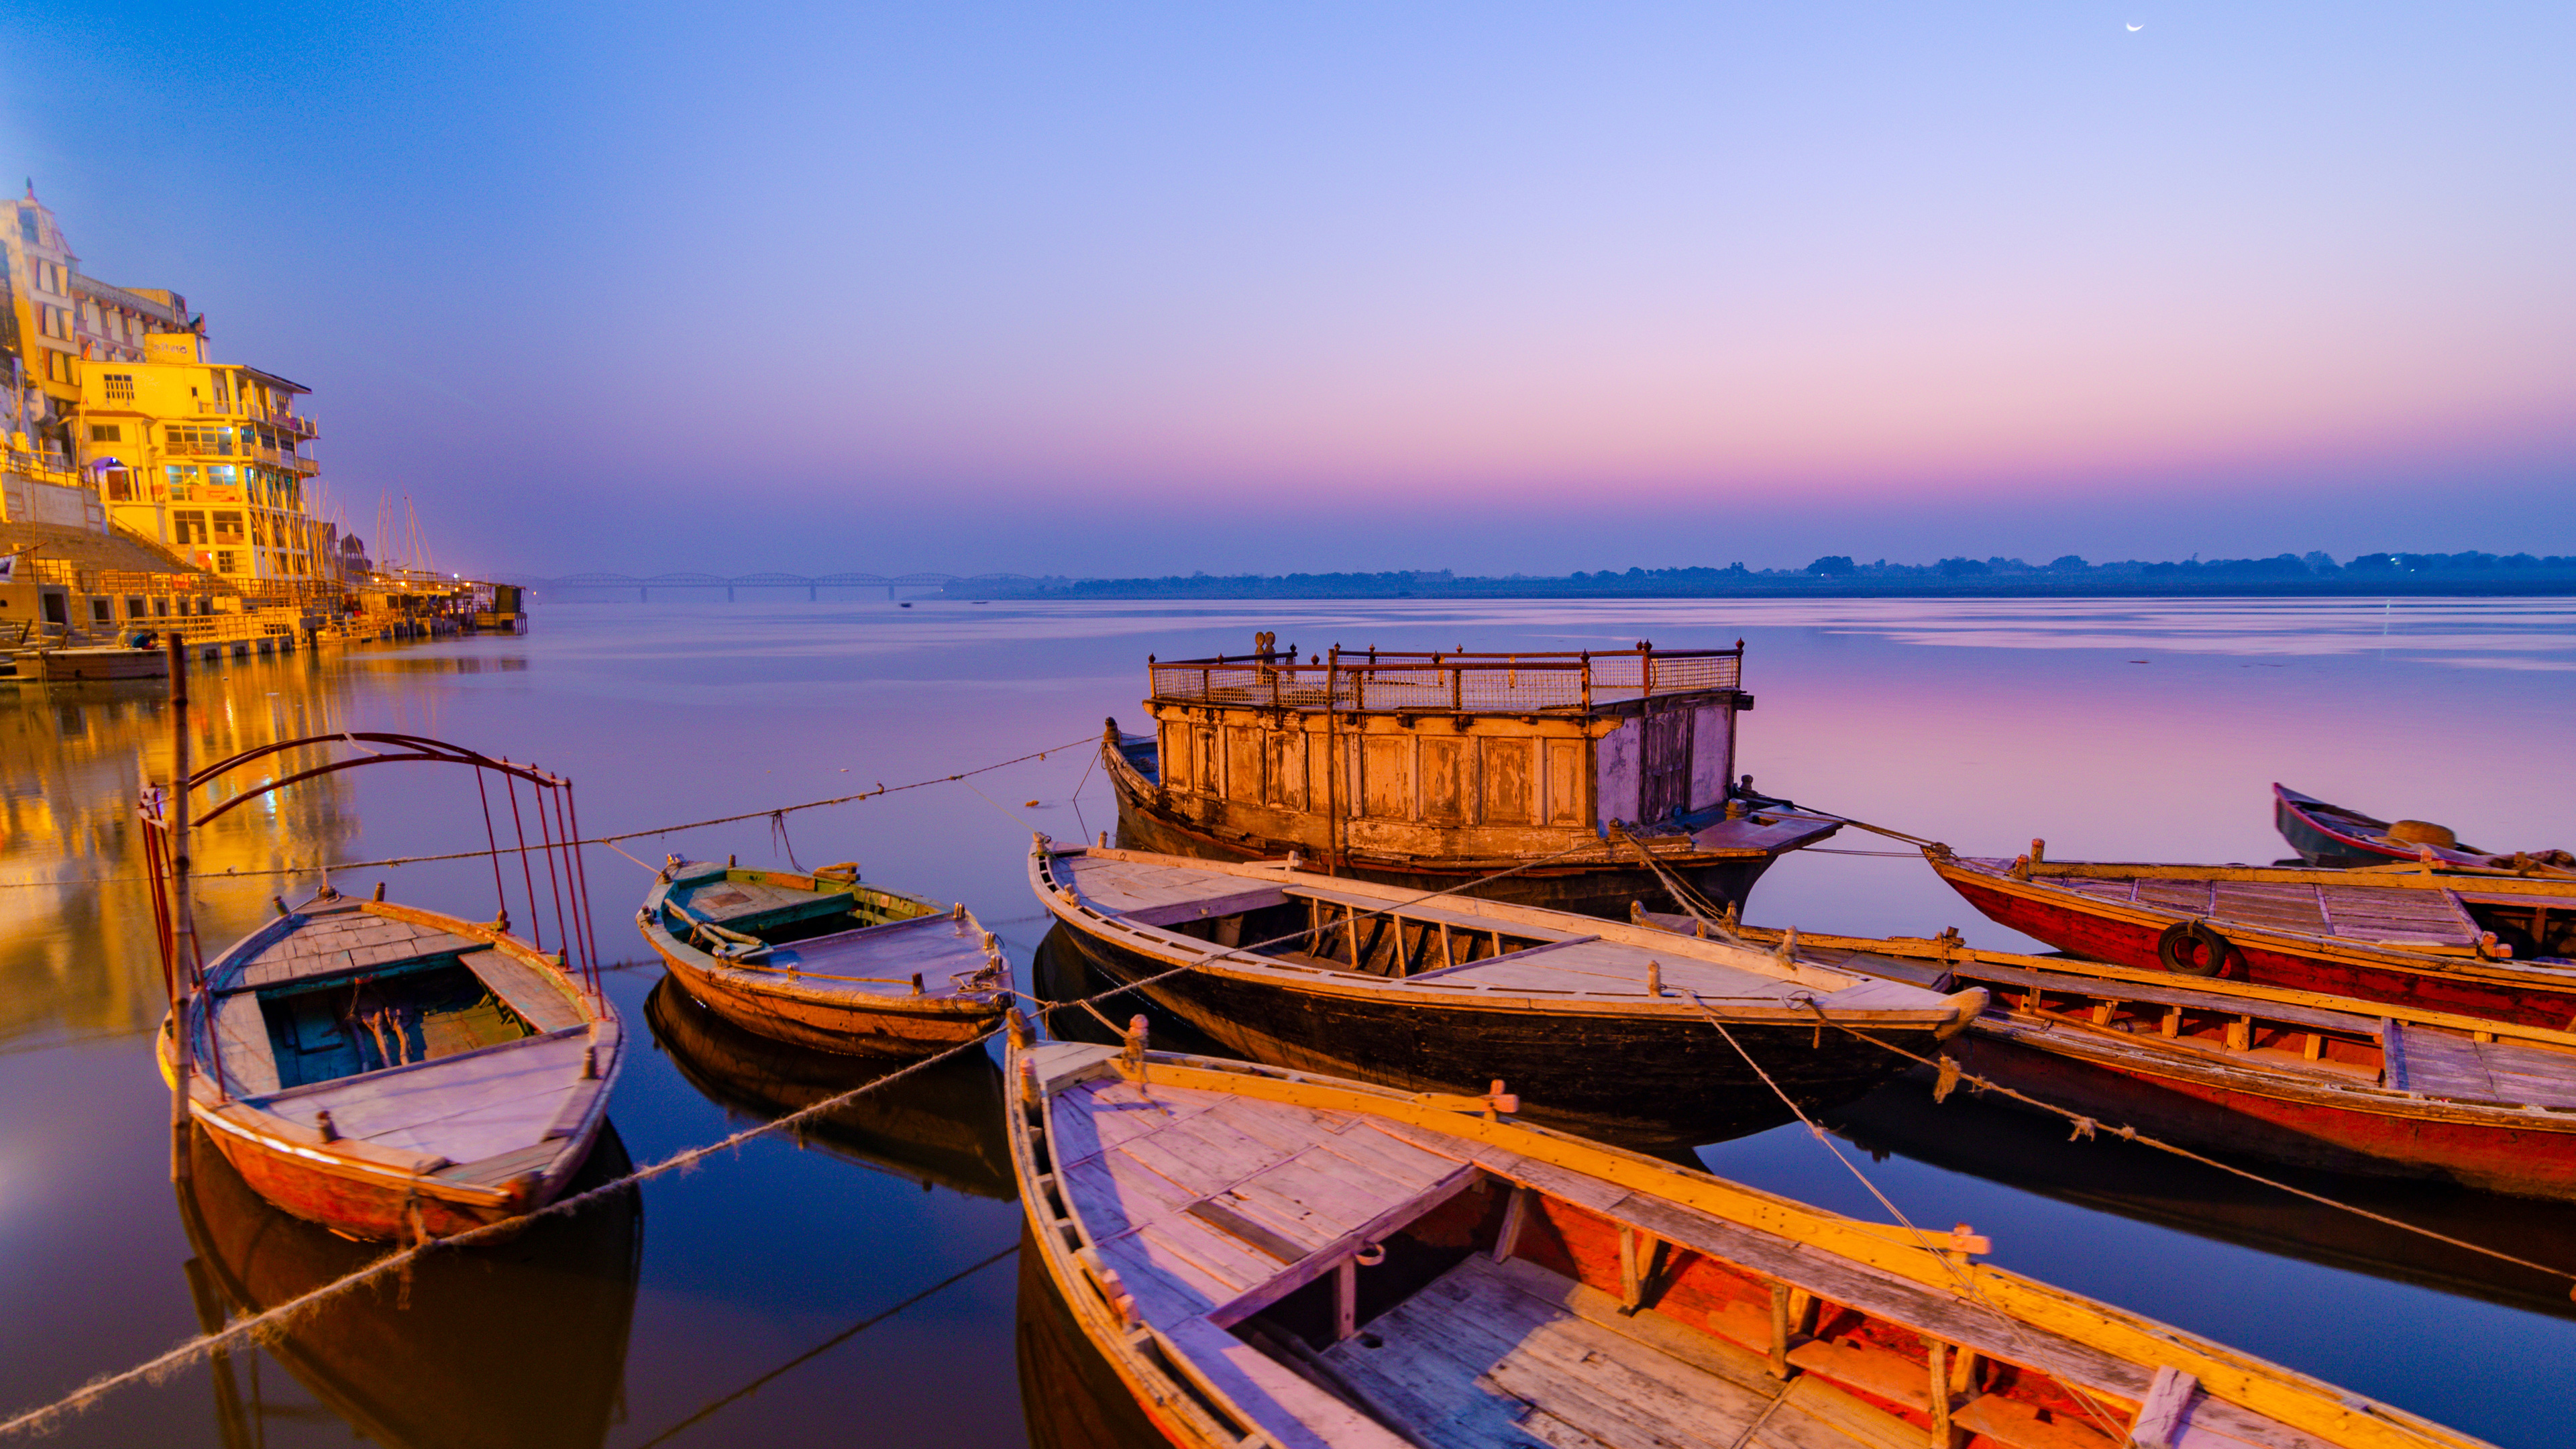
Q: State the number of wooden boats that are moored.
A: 8